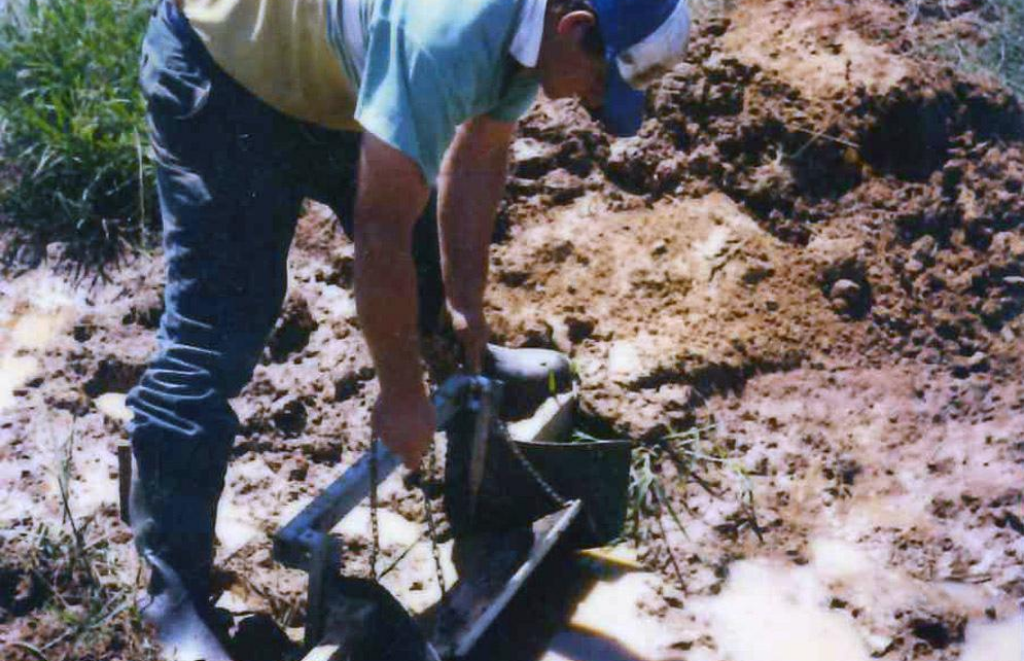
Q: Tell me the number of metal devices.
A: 1